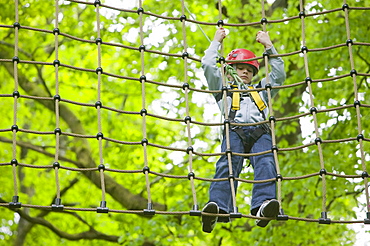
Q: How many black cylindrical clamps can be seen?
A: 9